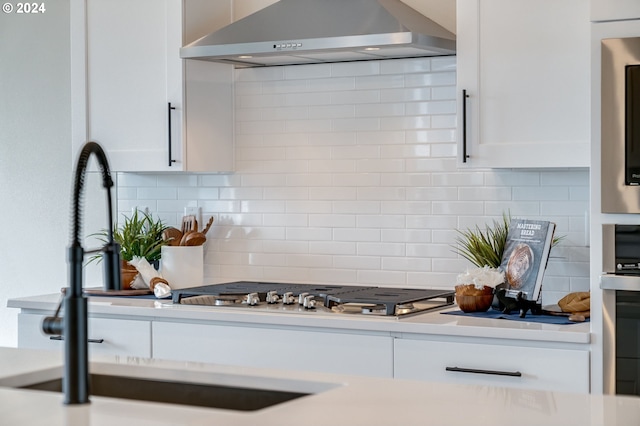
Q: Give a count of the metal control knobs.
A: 5